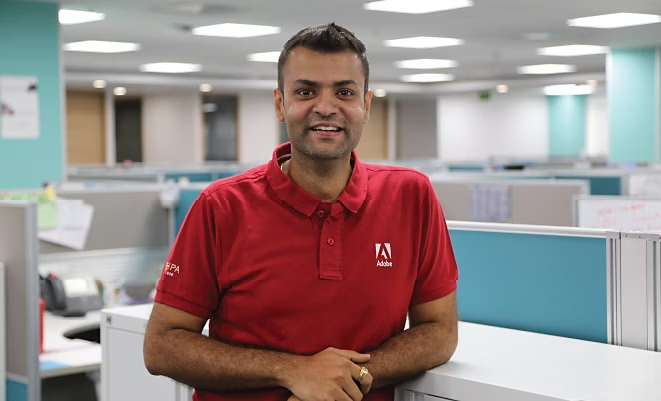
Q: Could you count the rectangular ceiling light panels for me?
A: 13